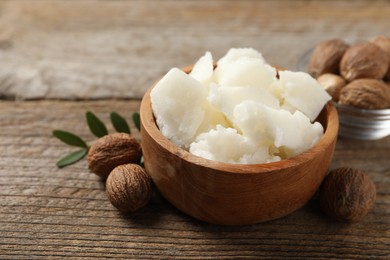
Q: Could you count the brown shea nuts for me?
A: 8